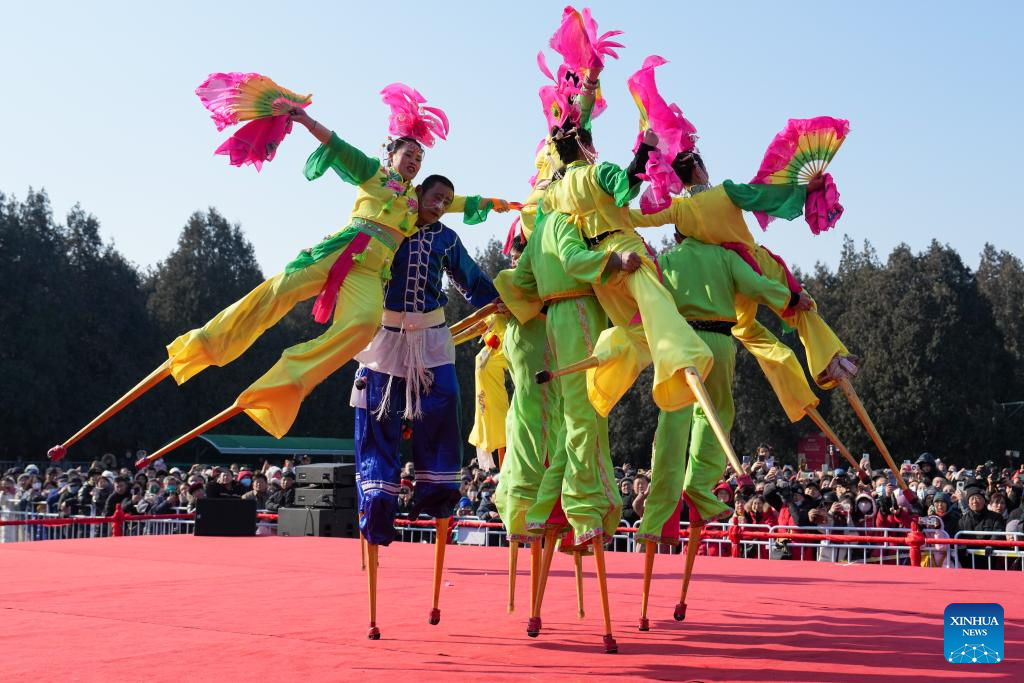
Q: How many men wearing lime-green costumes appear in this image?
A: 3